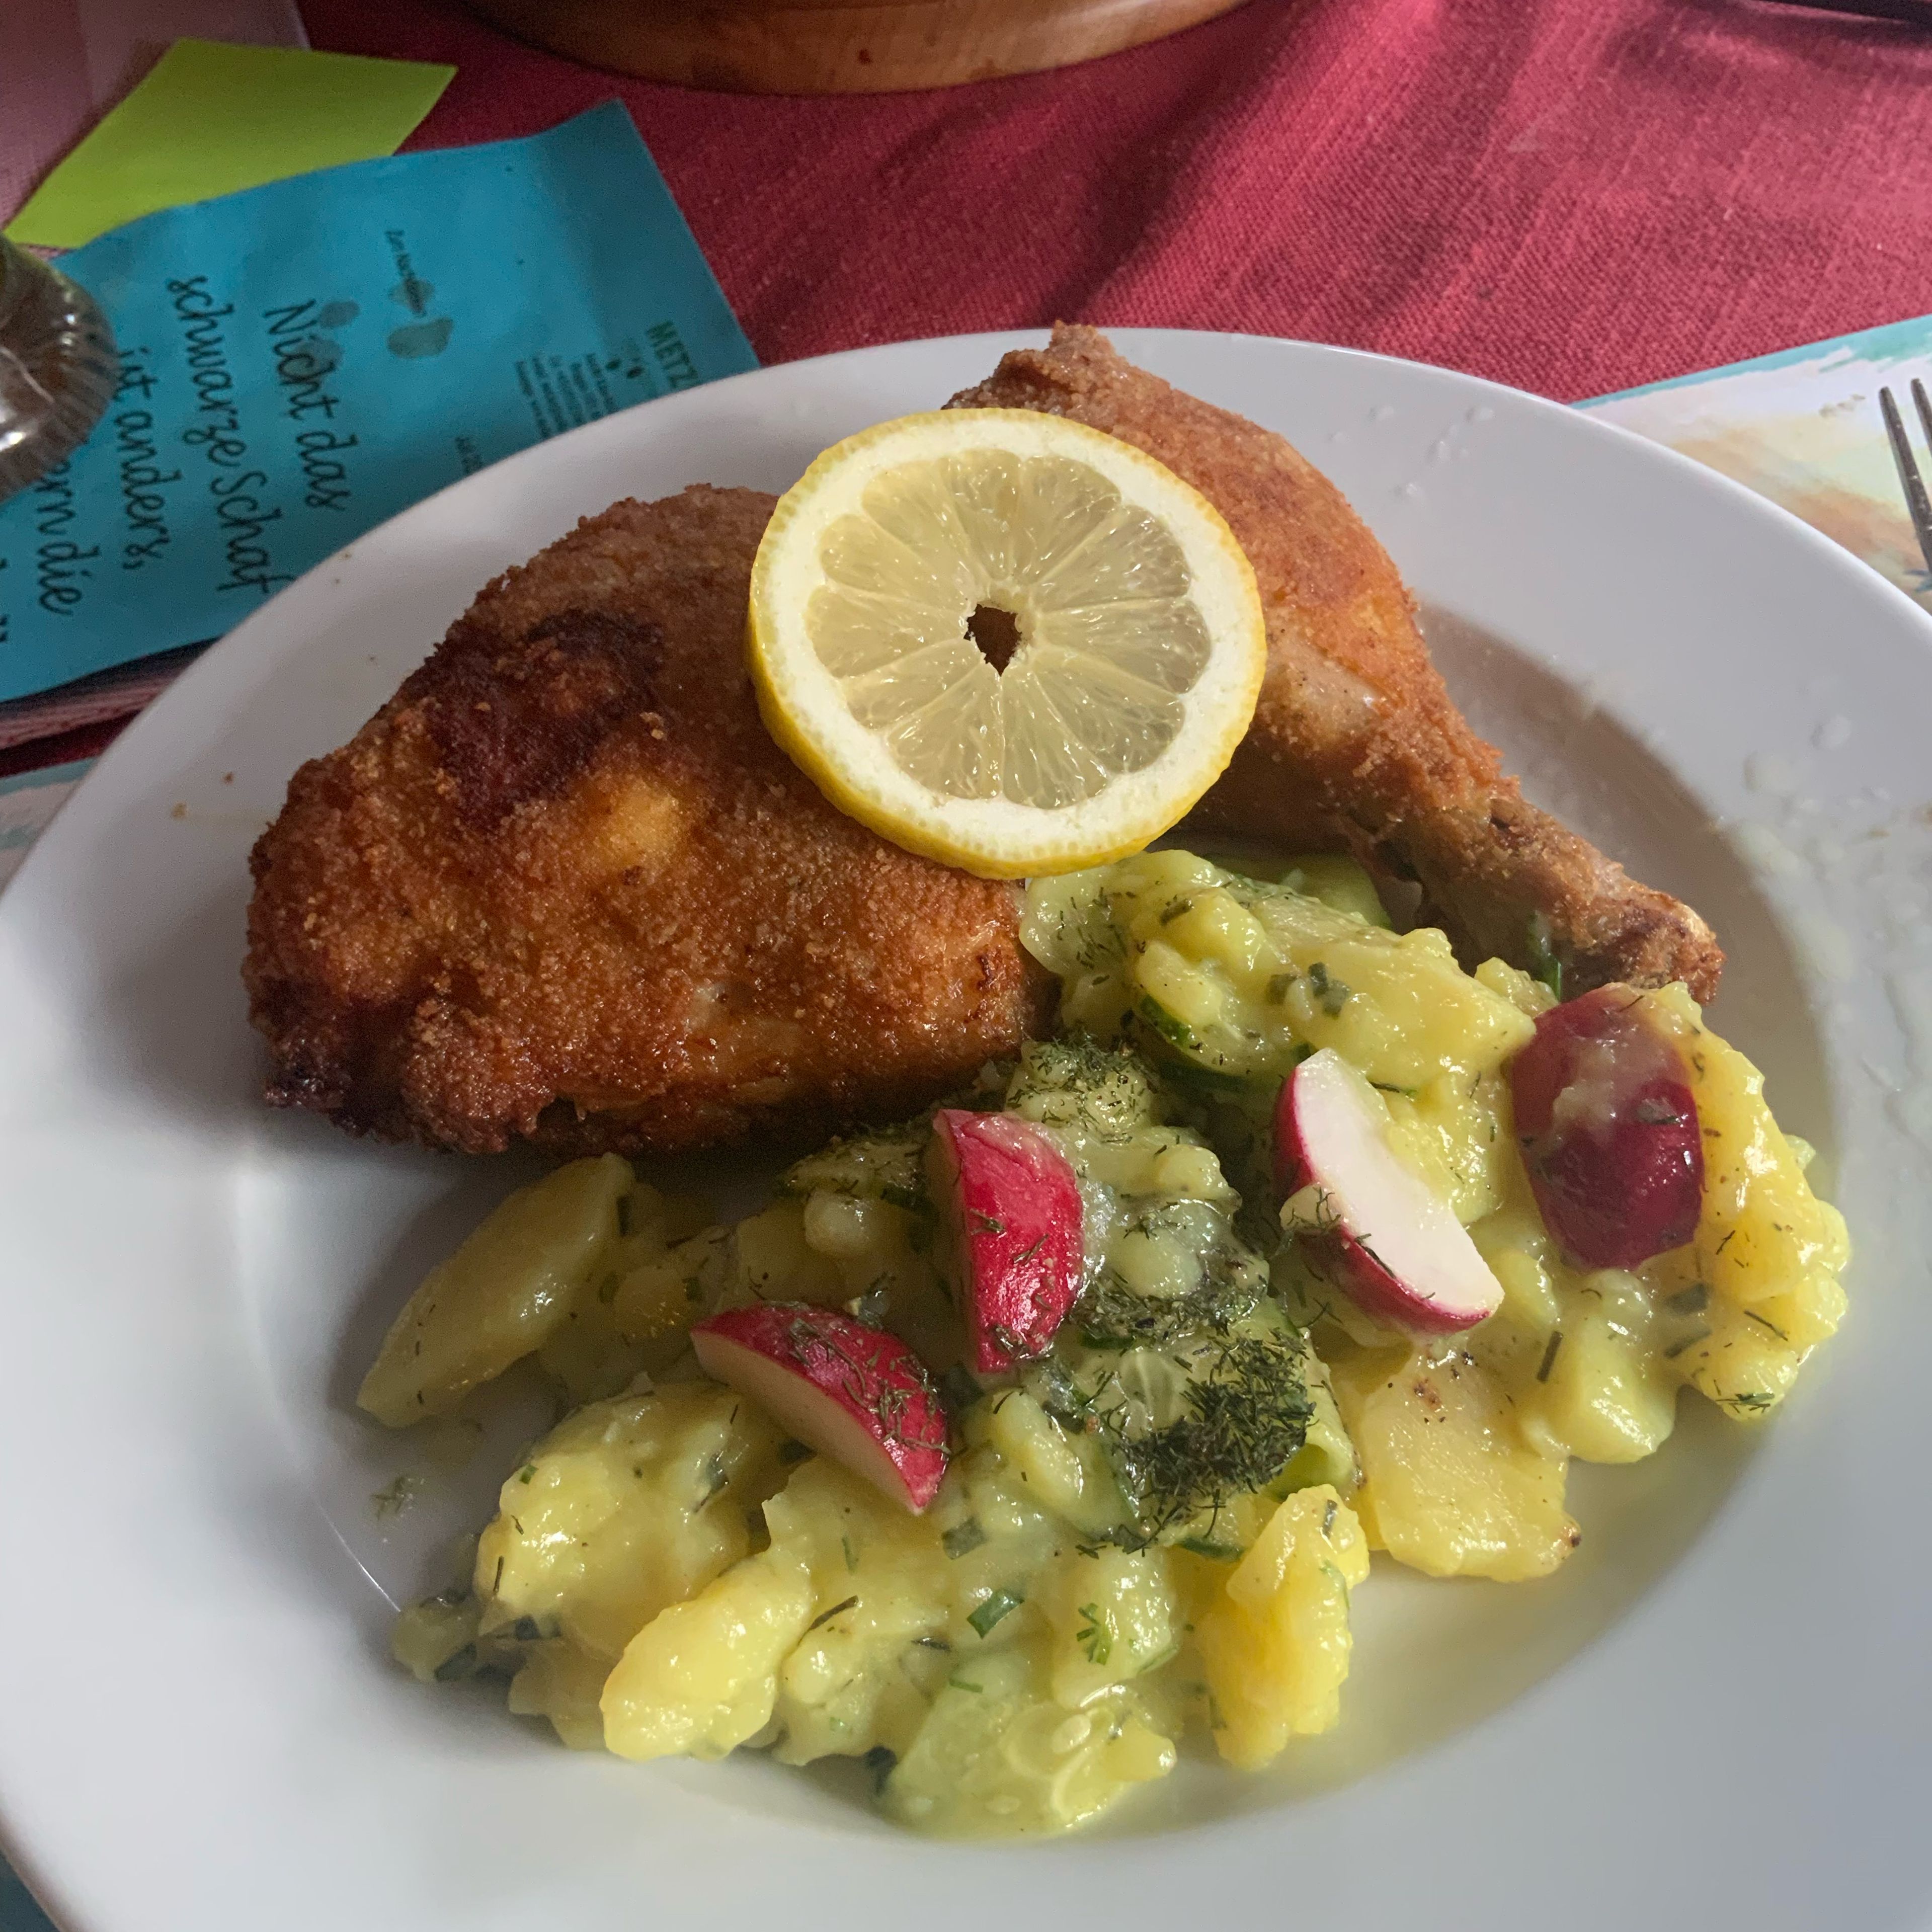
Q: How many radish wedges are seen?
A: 4